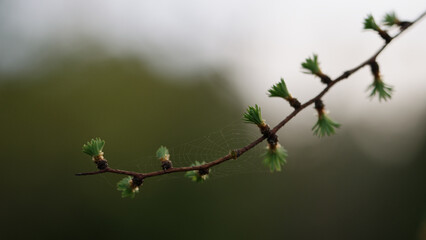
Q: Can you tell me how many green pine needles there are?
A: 12